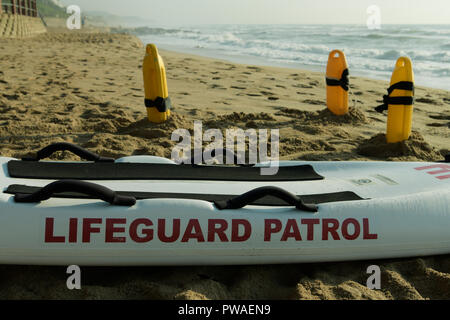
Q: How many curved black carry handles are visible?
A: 4